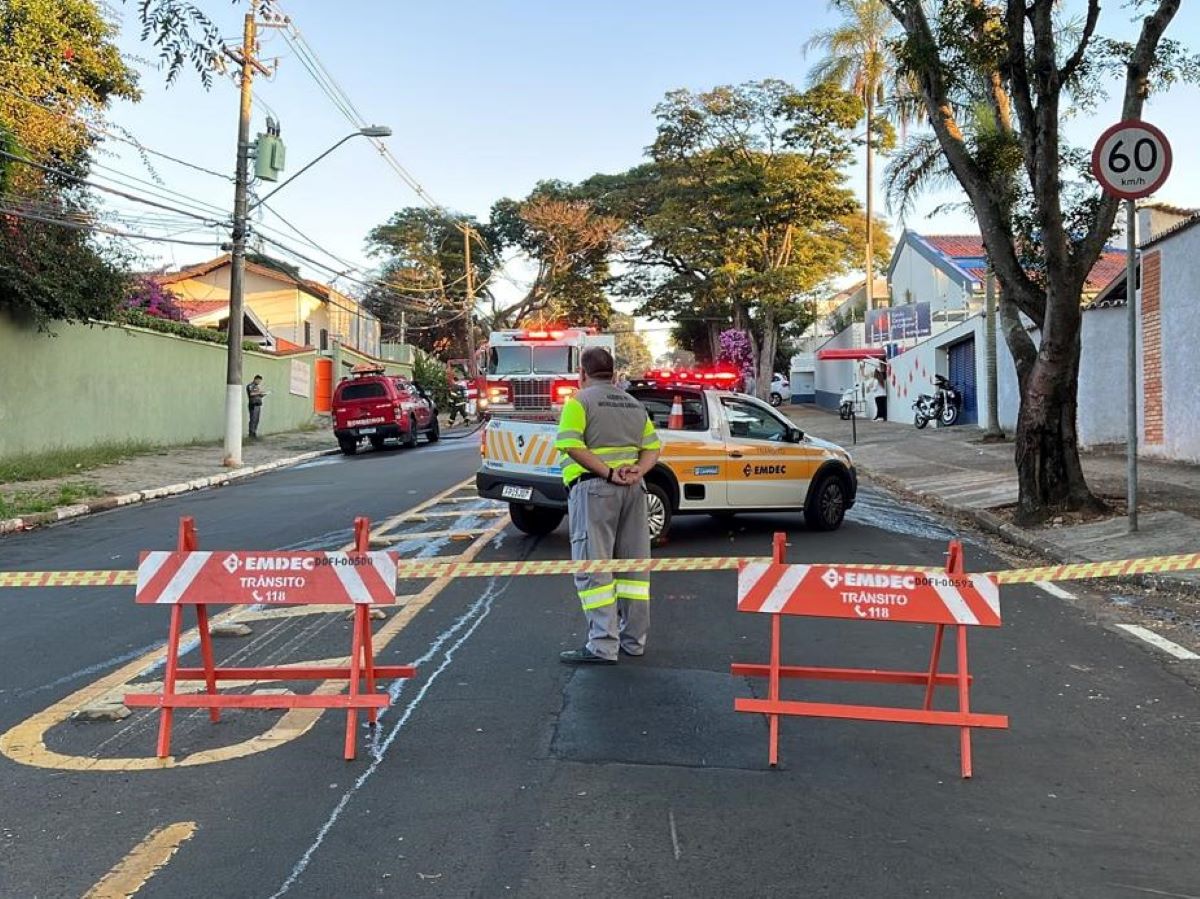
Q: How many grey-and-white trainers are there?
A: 0